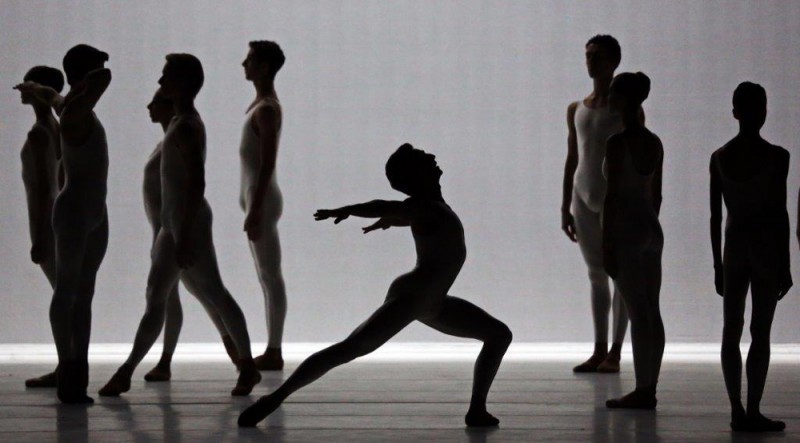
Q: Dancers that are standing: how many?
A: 8